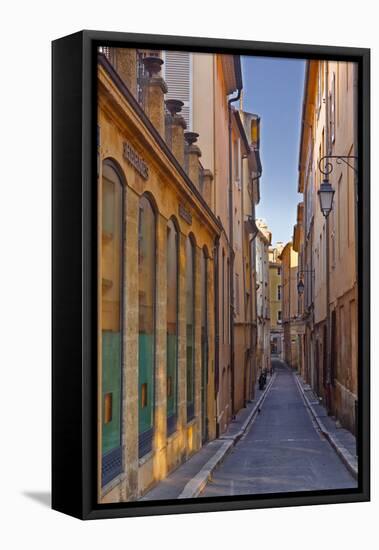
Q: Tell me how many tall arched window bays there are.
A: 5